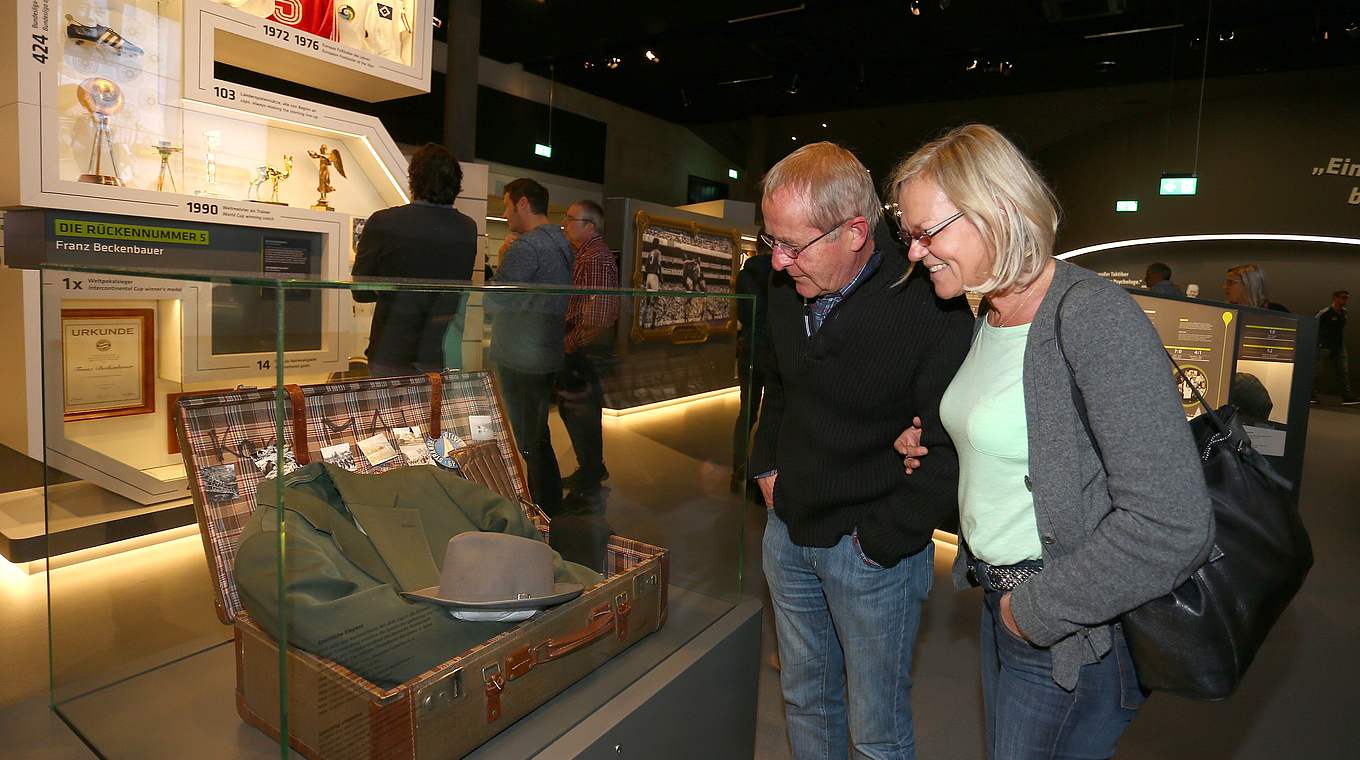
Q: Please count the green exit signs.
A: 4